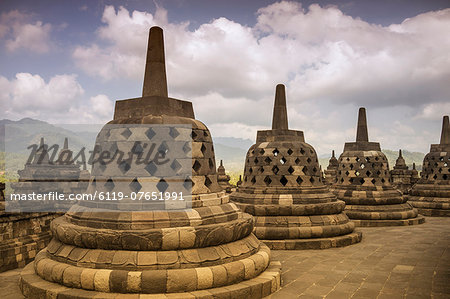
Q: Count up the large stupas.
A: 4